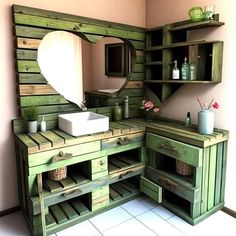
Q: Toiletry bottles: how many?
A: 7